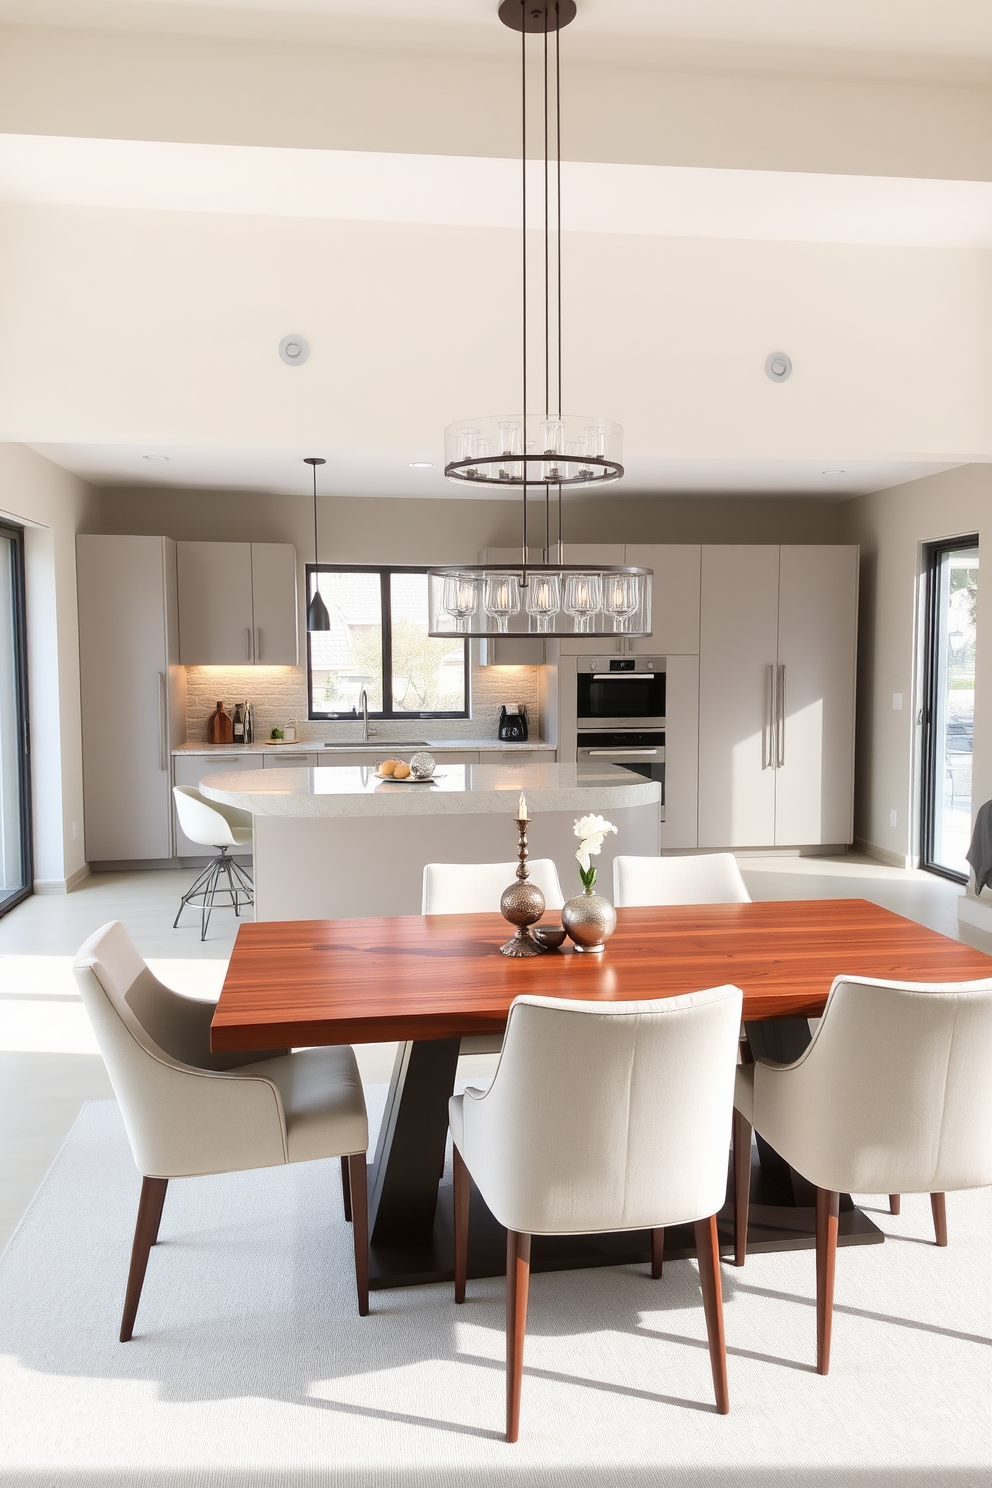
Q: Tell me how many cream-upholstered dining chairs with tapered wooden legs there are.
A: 5